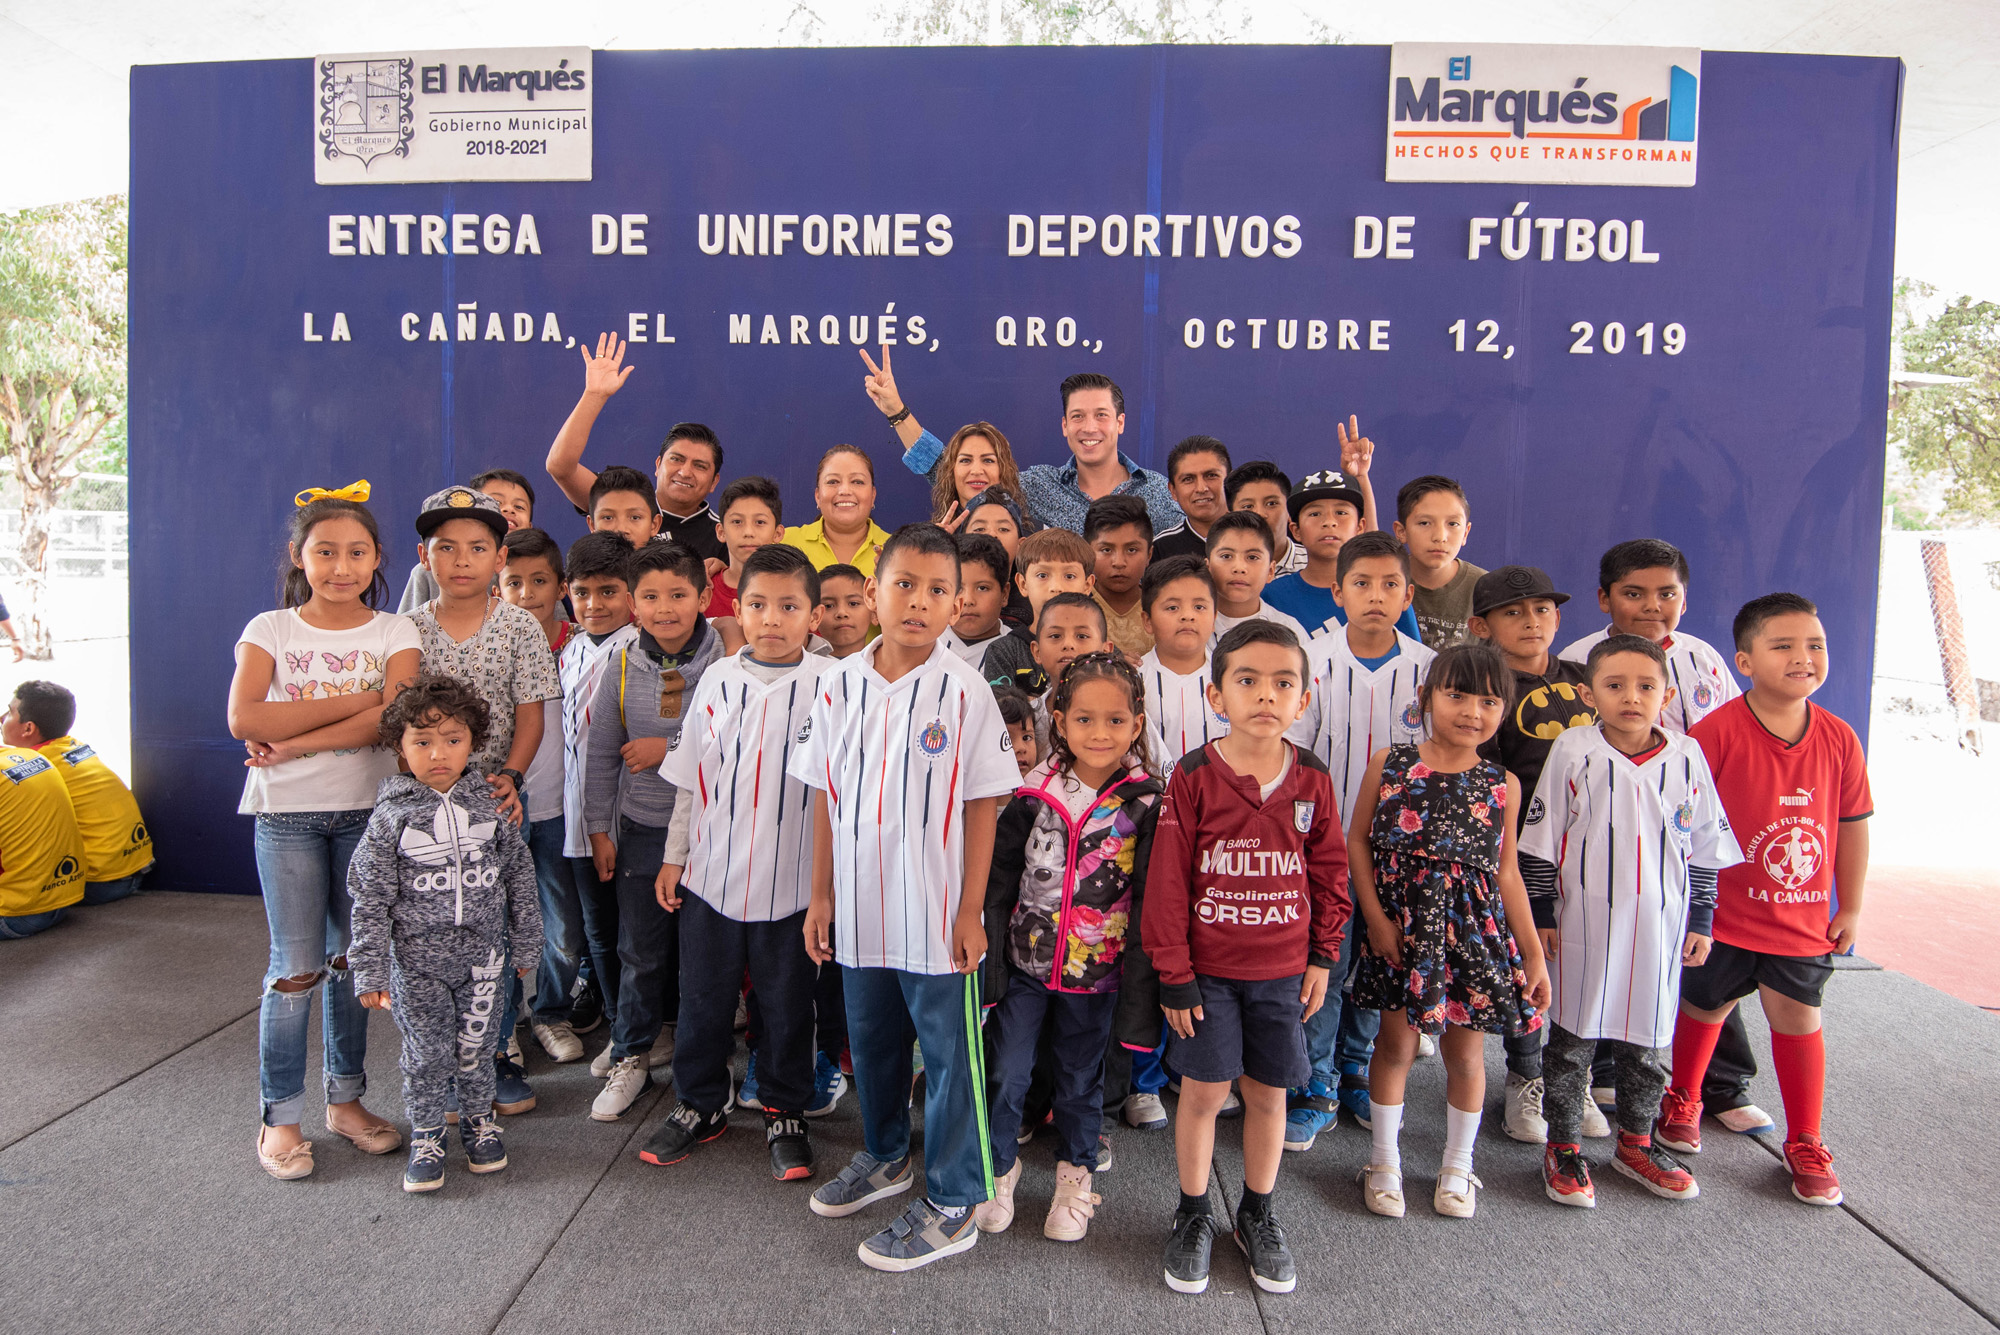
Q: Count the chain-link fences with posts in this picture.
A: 2